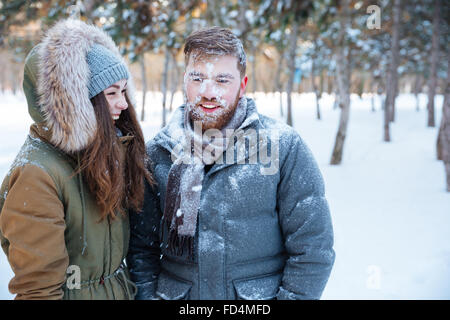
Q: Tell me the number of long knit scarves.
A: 1